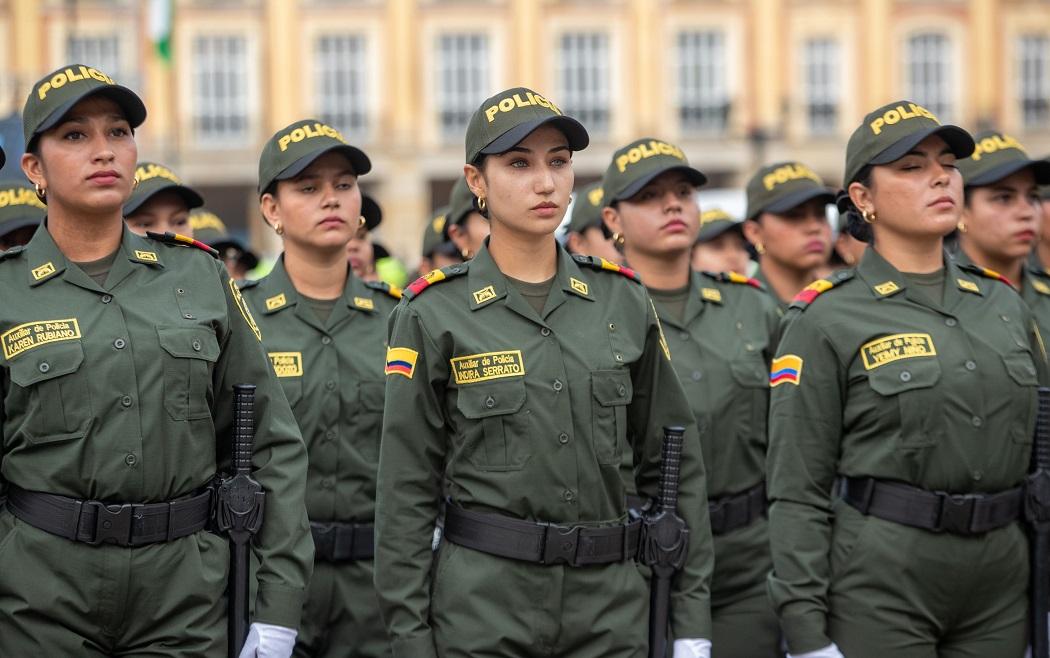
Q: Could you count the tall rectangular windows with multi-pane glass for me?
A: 9